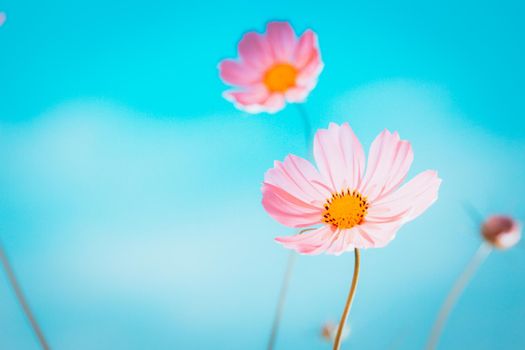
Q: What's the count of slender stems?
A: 4